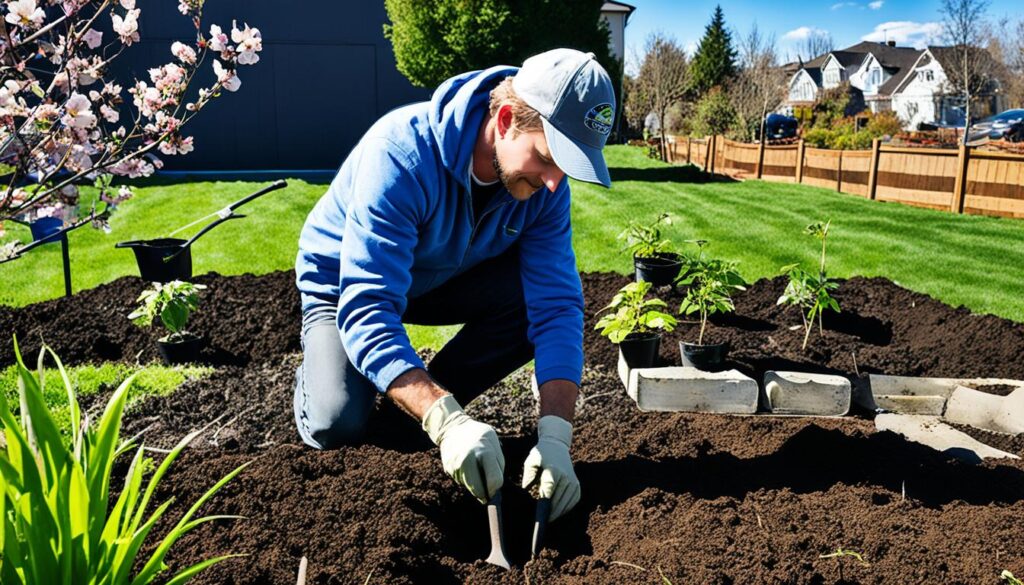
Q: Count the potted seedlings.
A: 4